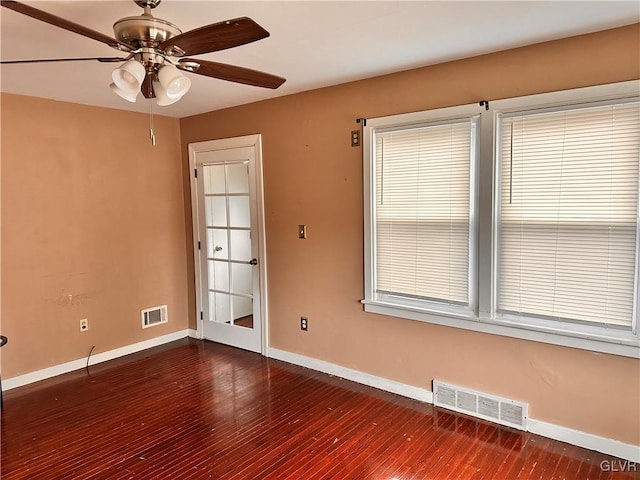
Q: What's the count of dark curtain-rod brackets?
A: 2